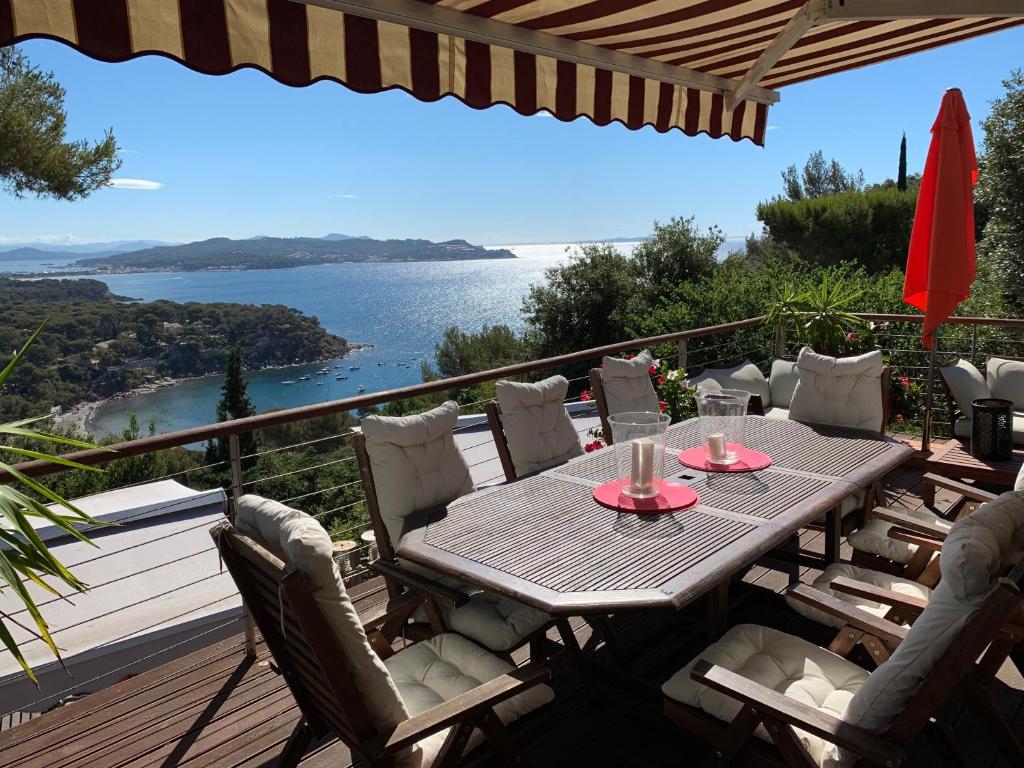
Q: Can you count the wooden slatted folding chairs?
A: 8